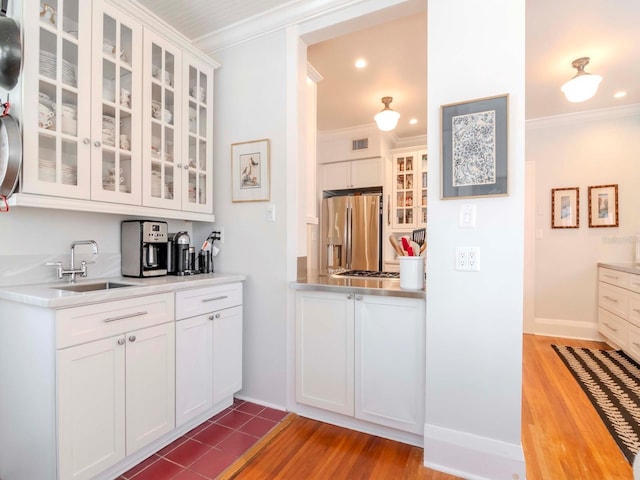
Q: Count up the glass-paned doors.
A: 6